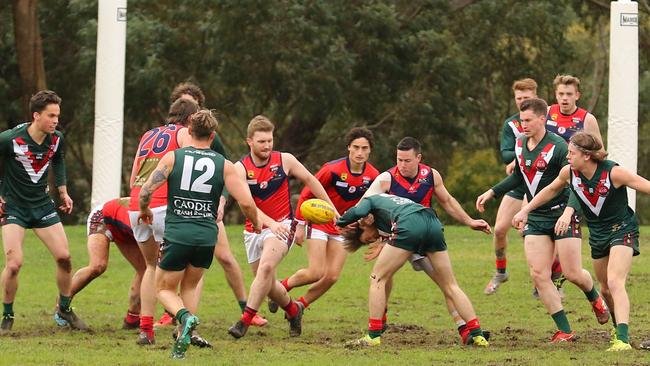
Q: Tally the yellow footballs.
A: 1